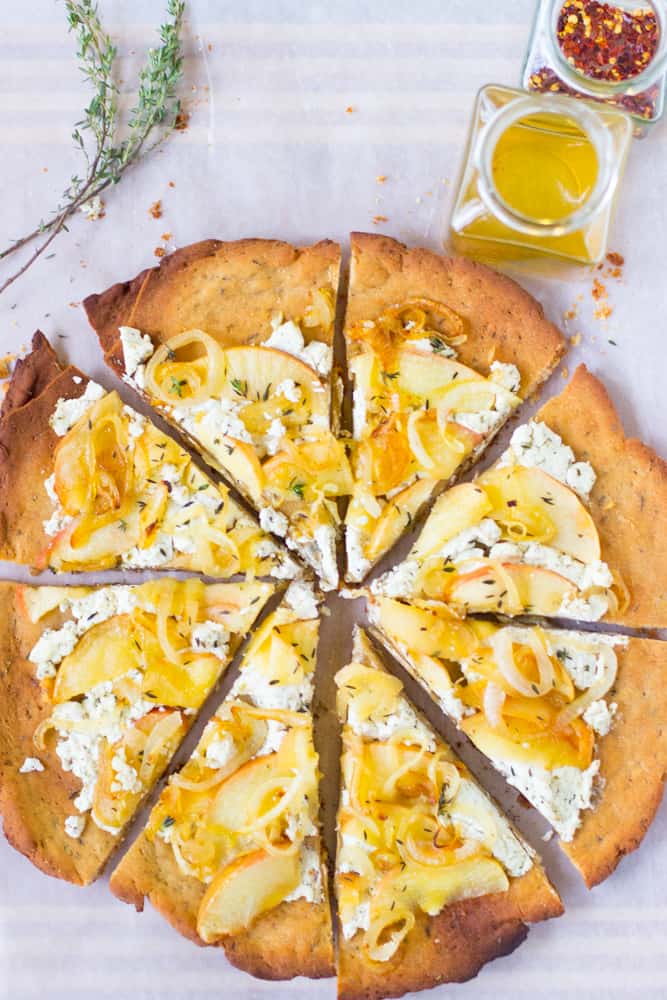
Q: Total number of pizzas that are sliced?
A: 1